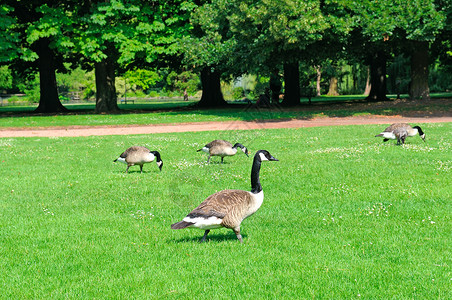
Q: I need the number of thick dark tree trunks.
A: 6